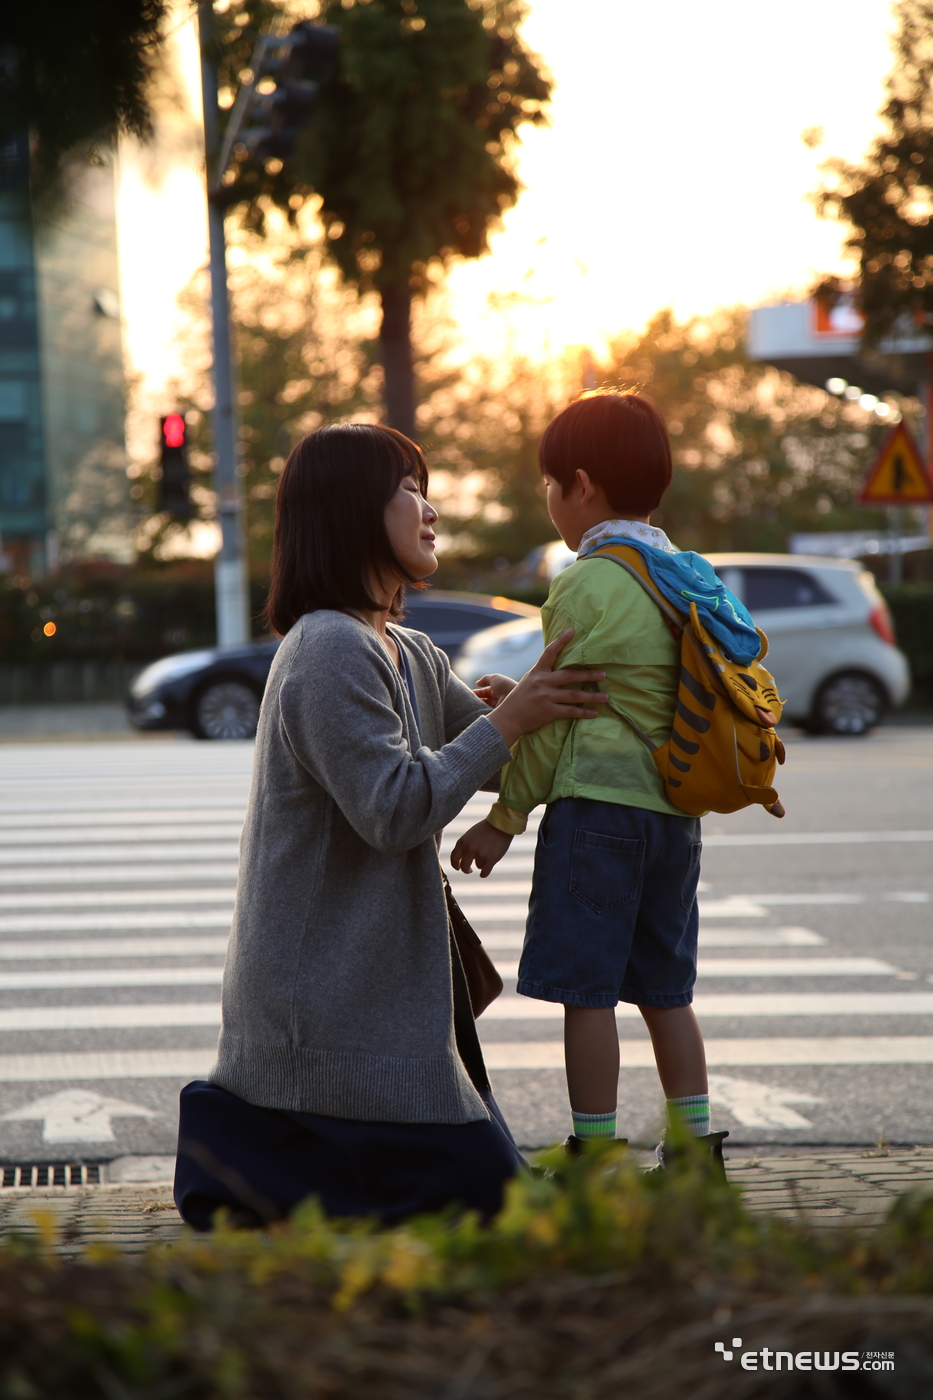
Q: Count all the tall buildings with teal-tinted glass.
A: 1